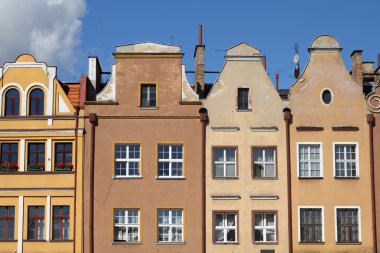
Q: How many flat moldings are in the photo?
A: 6